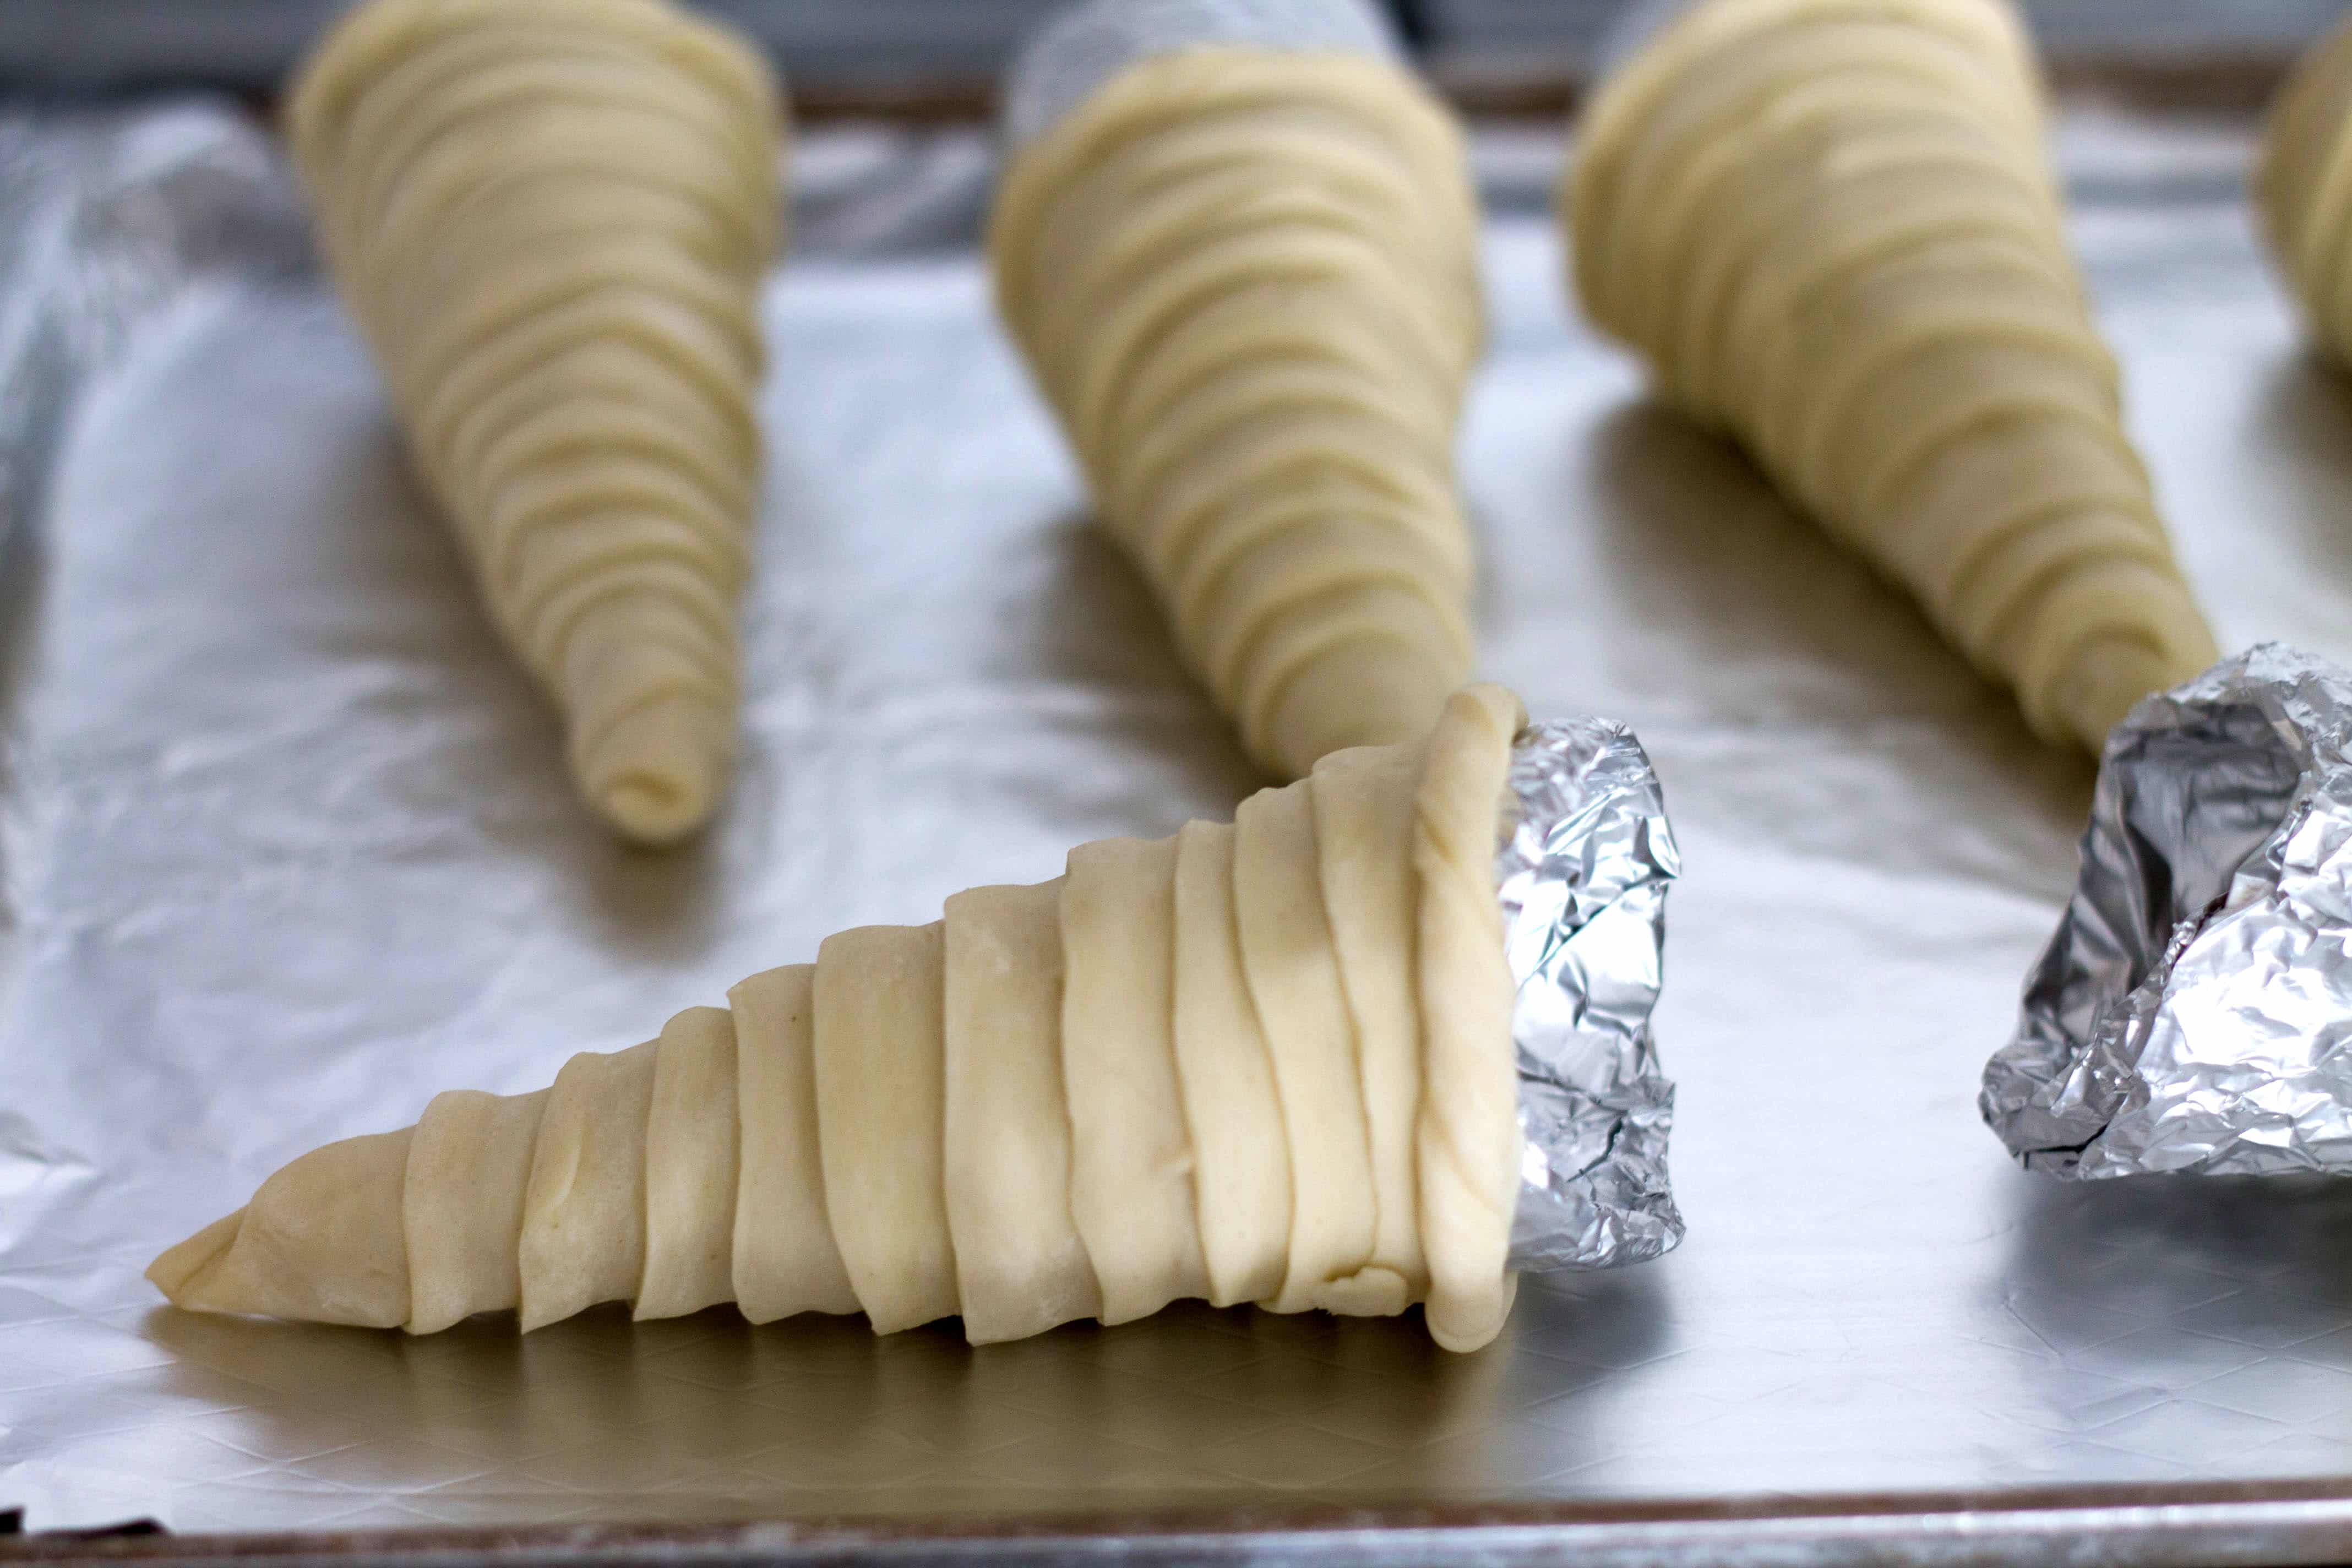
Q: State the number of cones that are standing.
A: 0